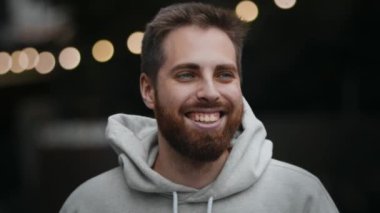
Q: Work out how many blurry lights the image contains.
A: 9